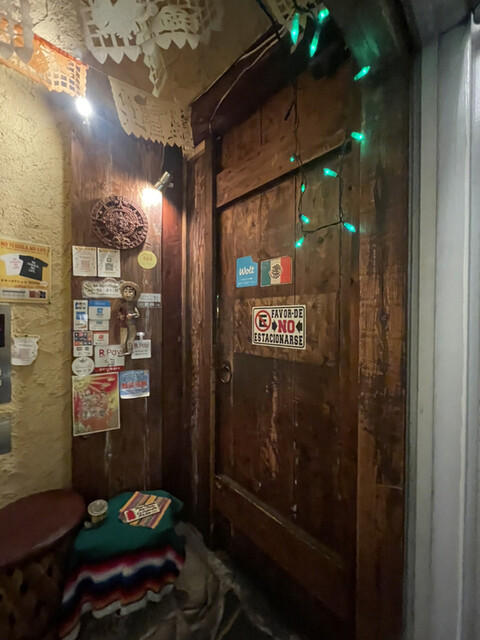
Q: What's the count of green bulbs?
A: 11